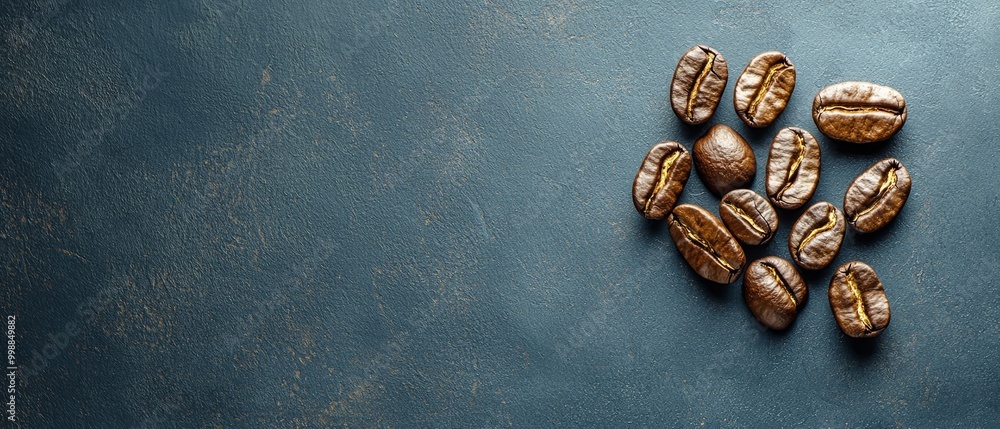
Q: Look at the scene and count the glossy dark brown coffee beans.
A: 12